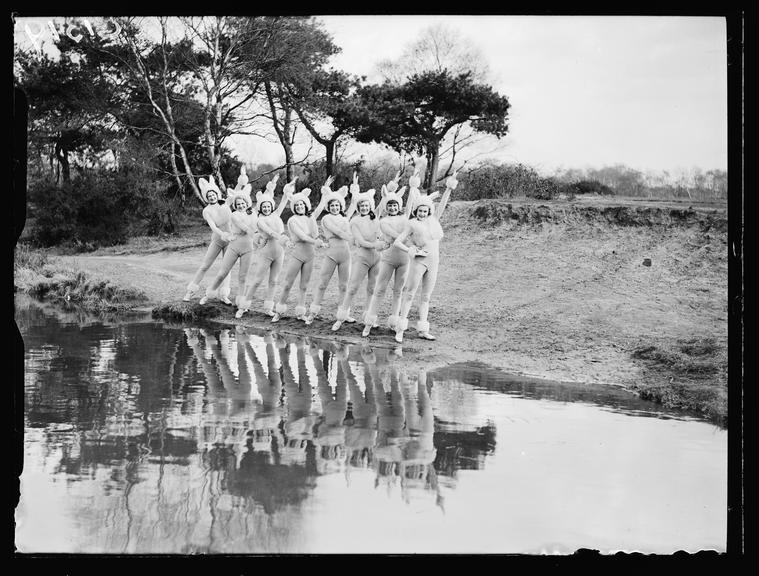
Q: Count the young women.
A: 8